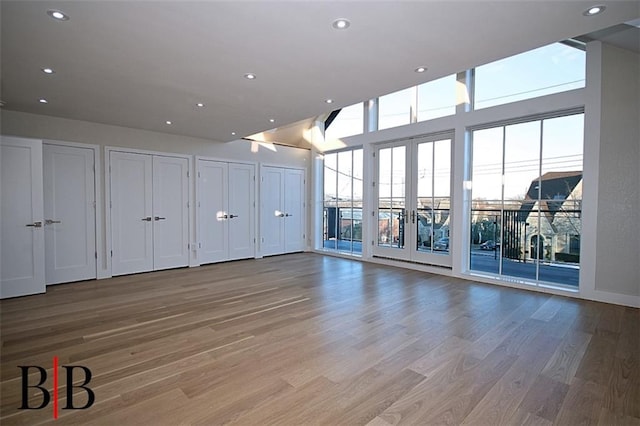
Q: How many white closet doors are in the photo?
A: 8